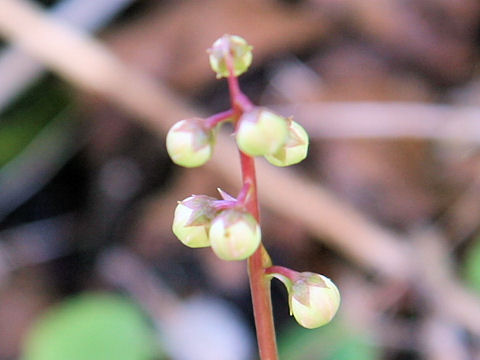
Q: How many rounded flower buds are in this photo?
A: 7